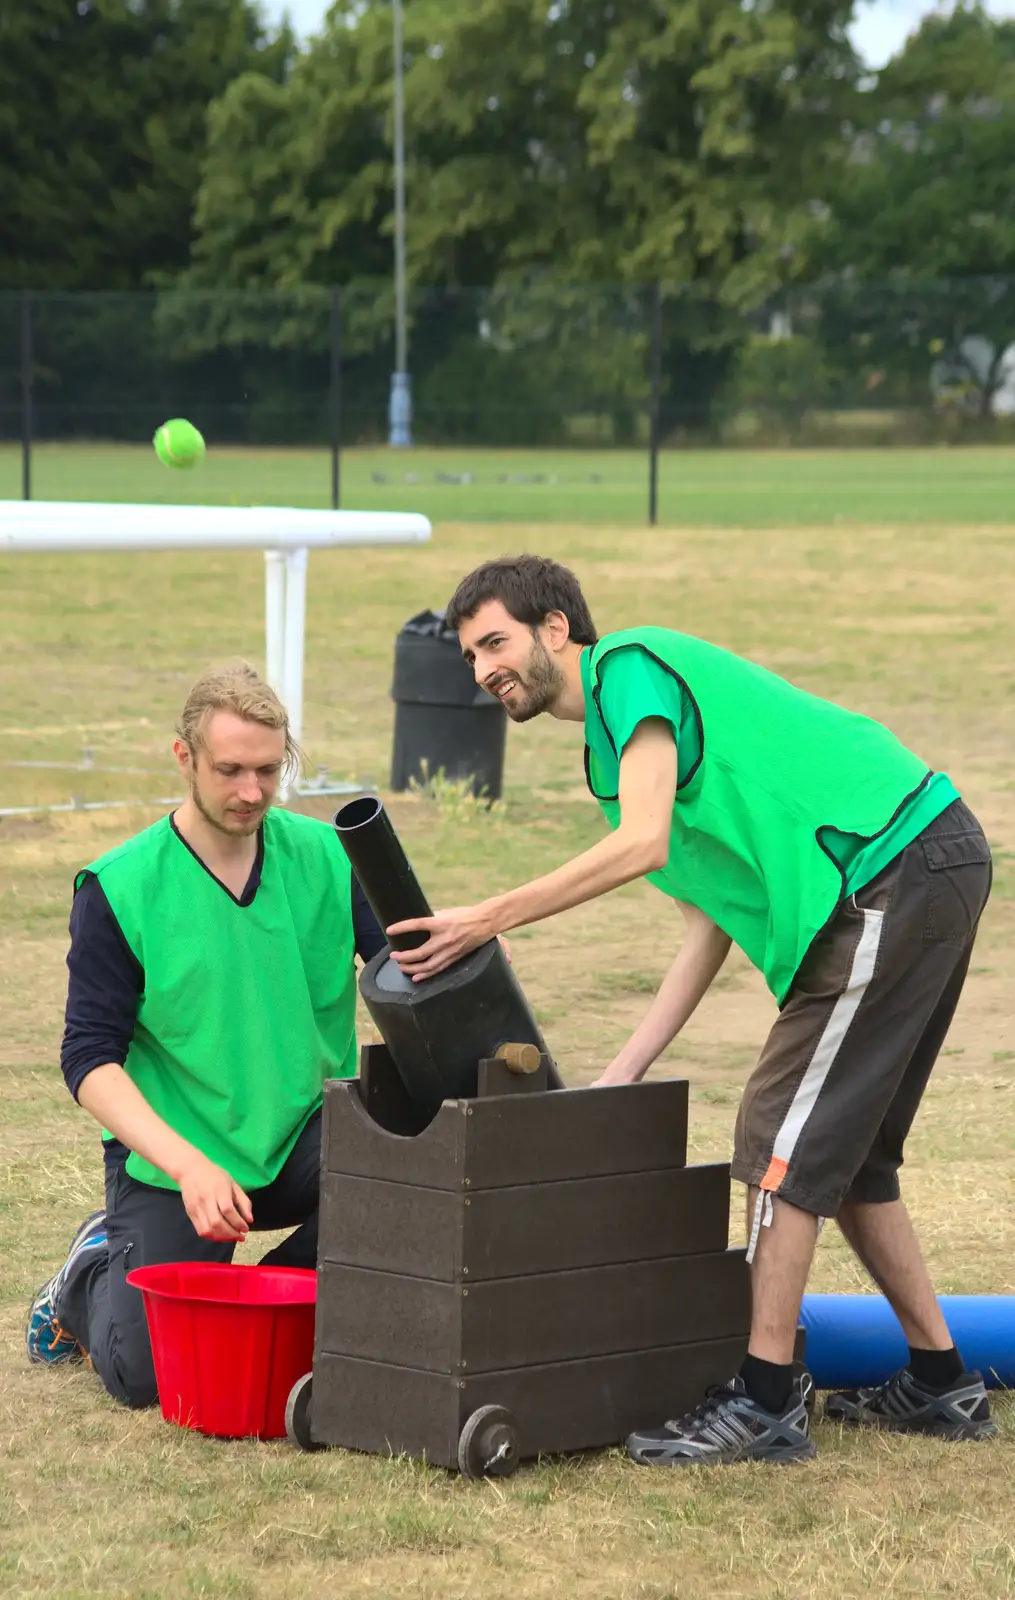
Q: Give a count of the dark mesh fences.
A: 1